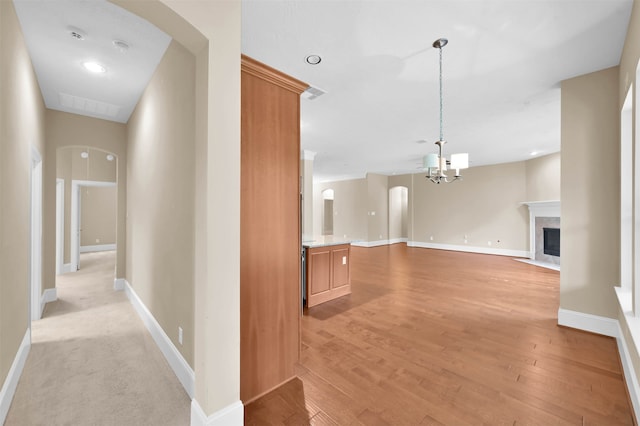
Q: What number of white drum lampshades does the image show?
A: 3